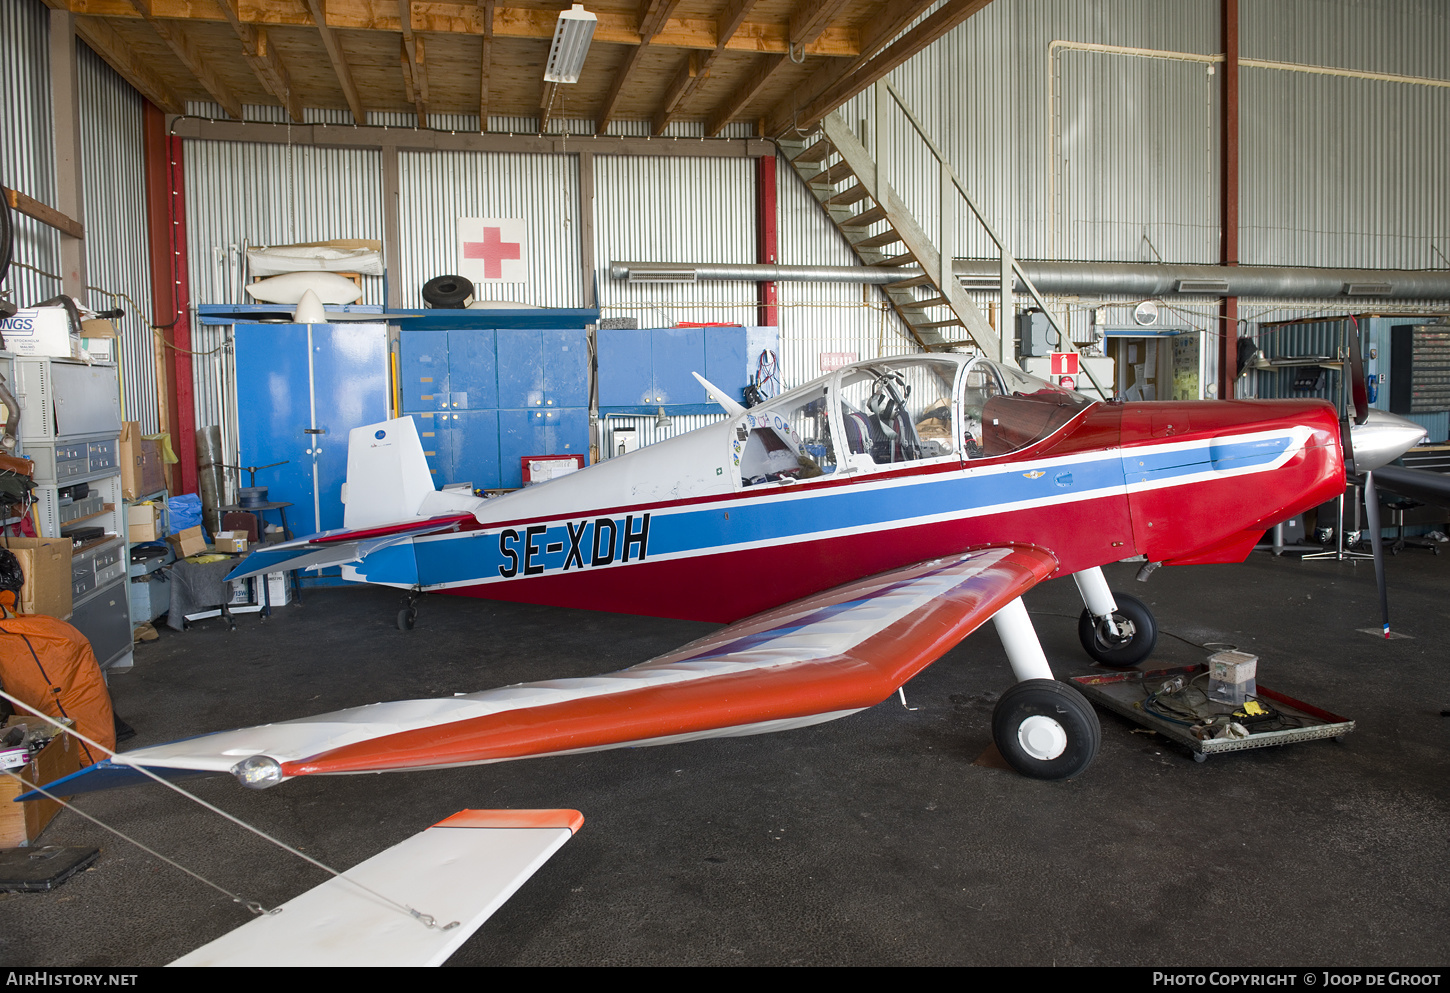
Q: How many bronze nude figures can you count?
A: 0